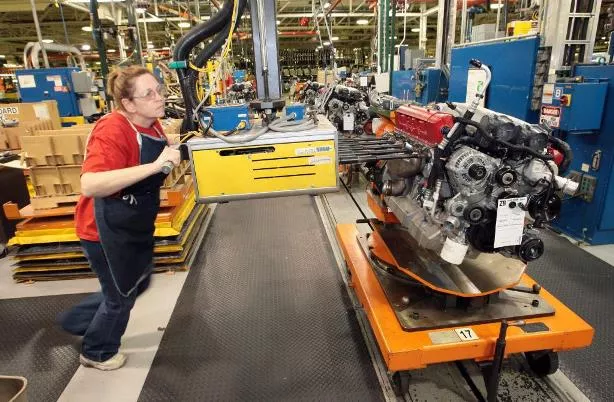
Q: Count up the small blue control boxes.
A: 2